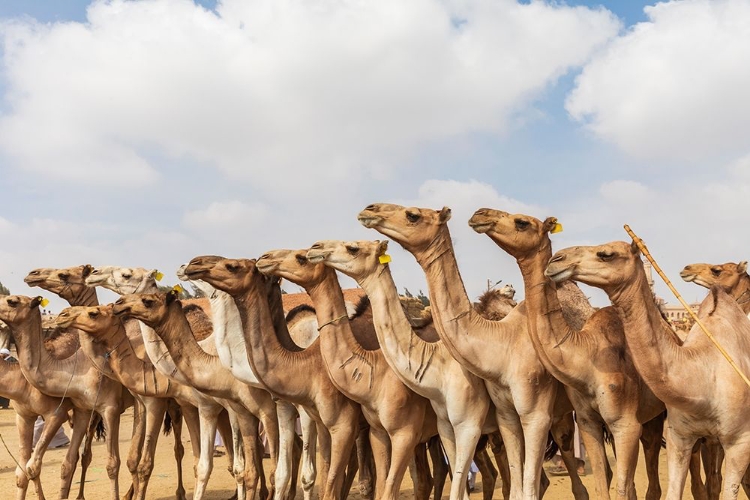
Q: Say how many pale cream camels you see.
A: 3